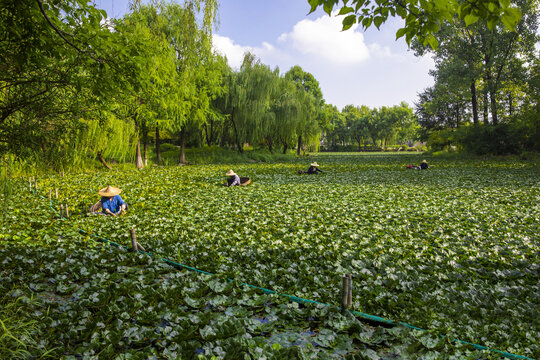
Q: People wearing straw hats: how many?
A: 4